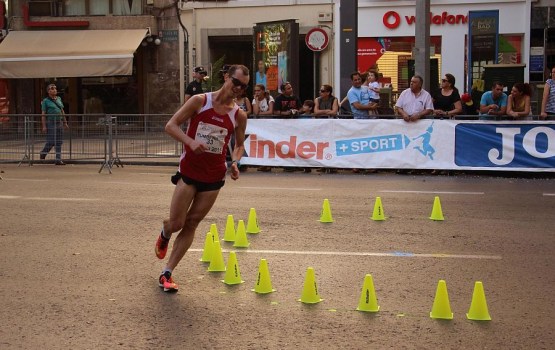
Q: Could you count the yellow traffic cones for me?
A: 15